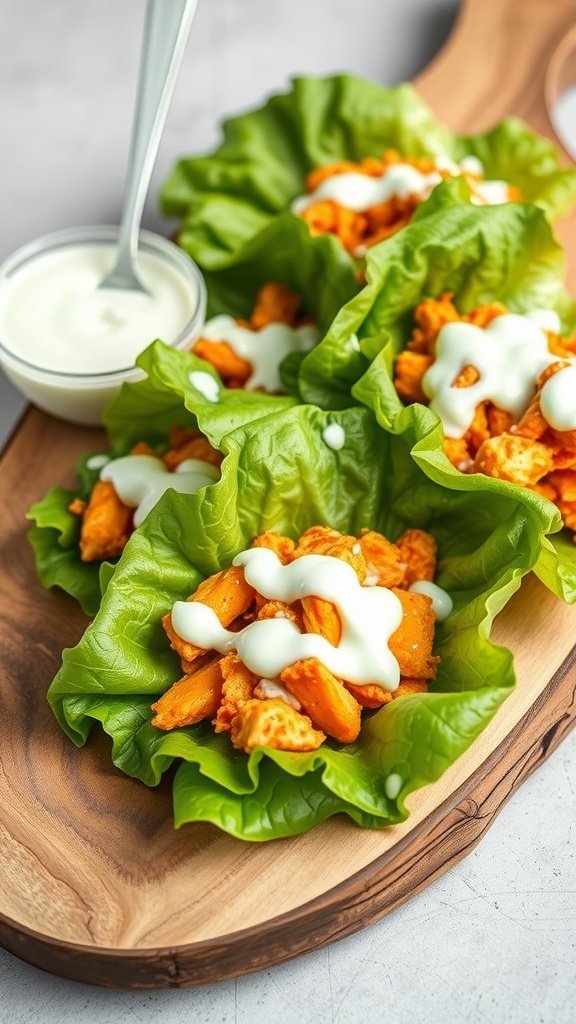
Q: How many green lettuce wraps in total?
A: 5